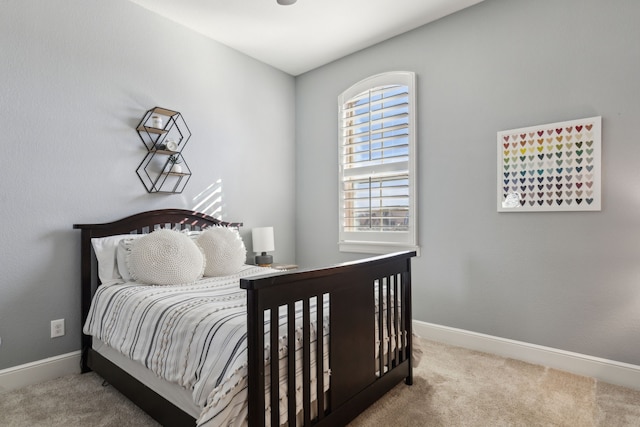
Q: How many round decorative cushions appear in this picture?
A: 2